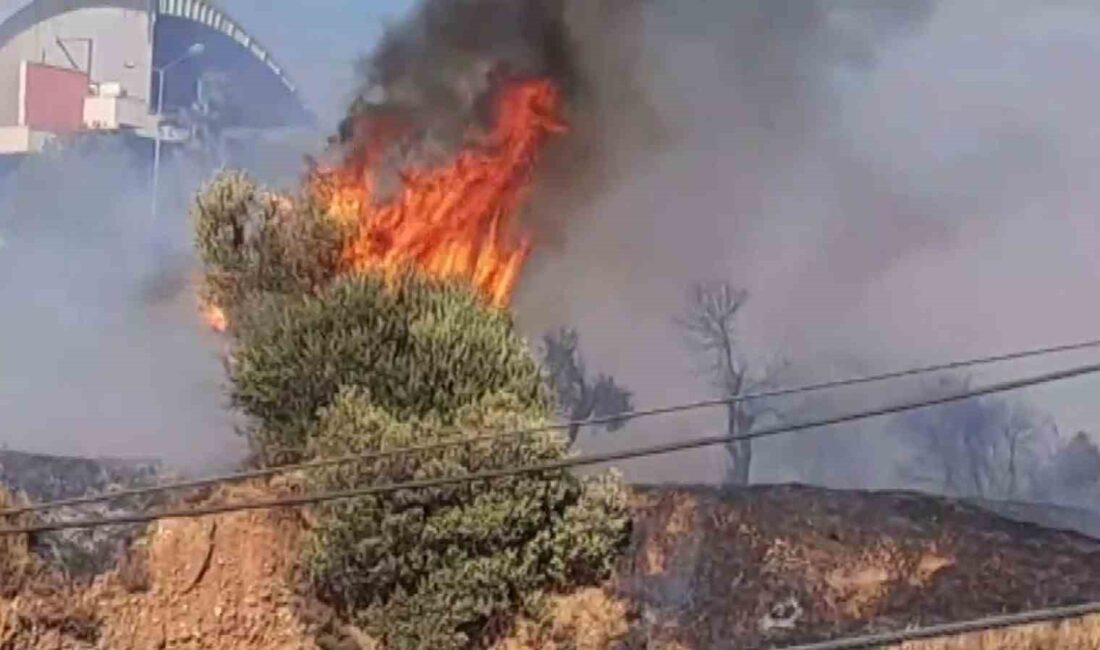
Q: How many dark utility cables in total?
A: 3